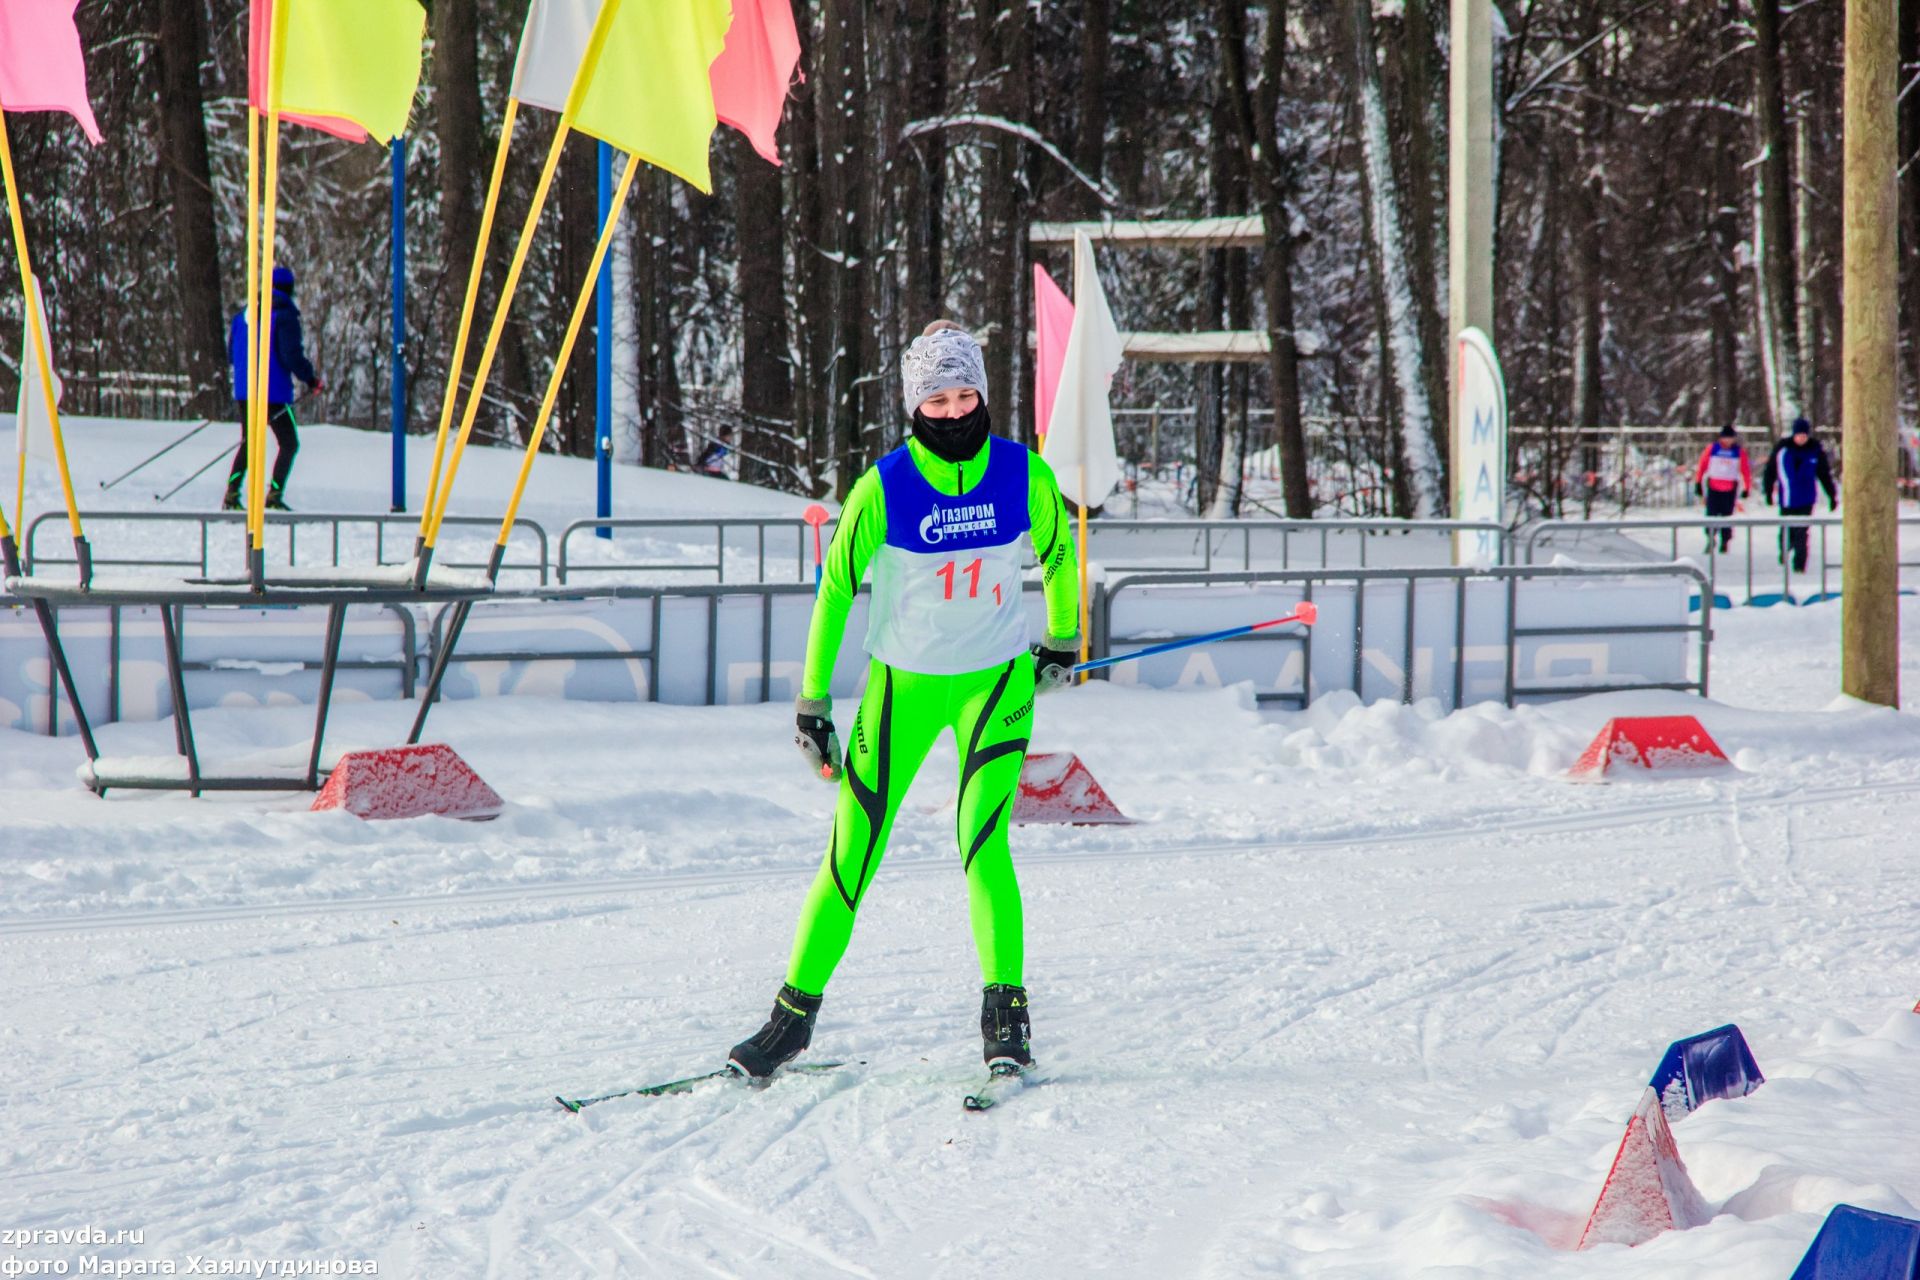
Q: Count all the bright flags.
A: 6